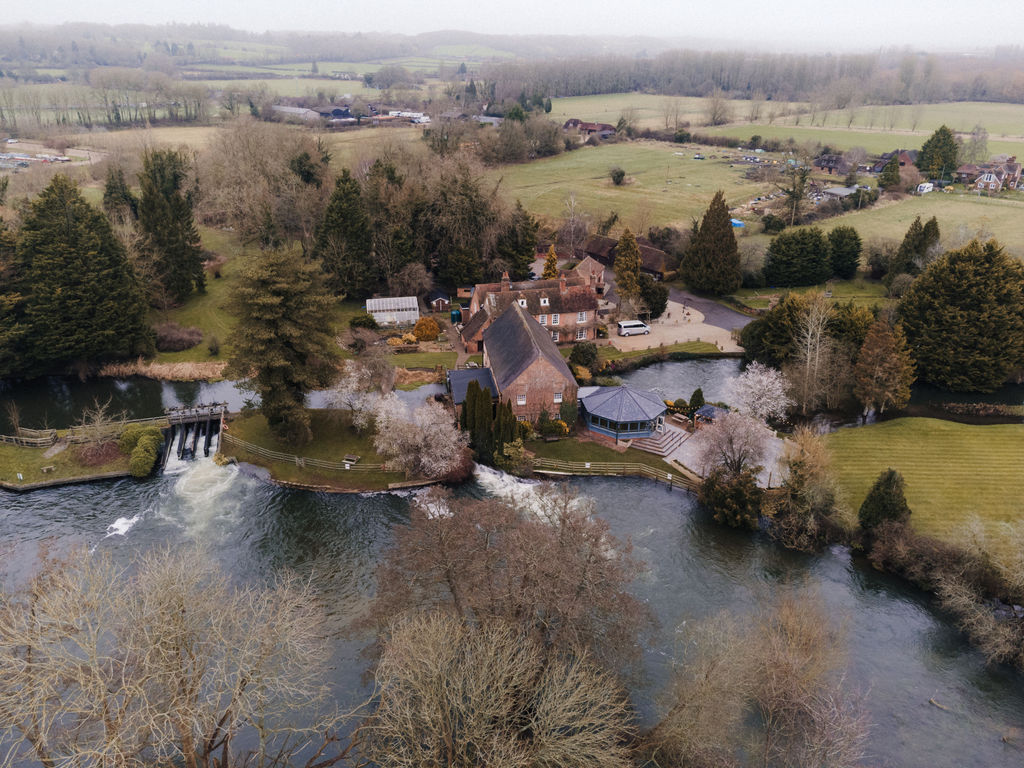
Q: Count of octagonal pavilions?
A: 1